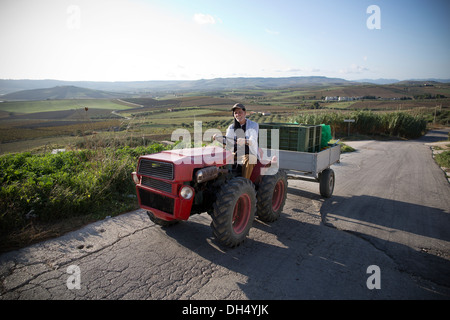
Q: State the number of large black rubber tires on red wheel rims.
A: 2